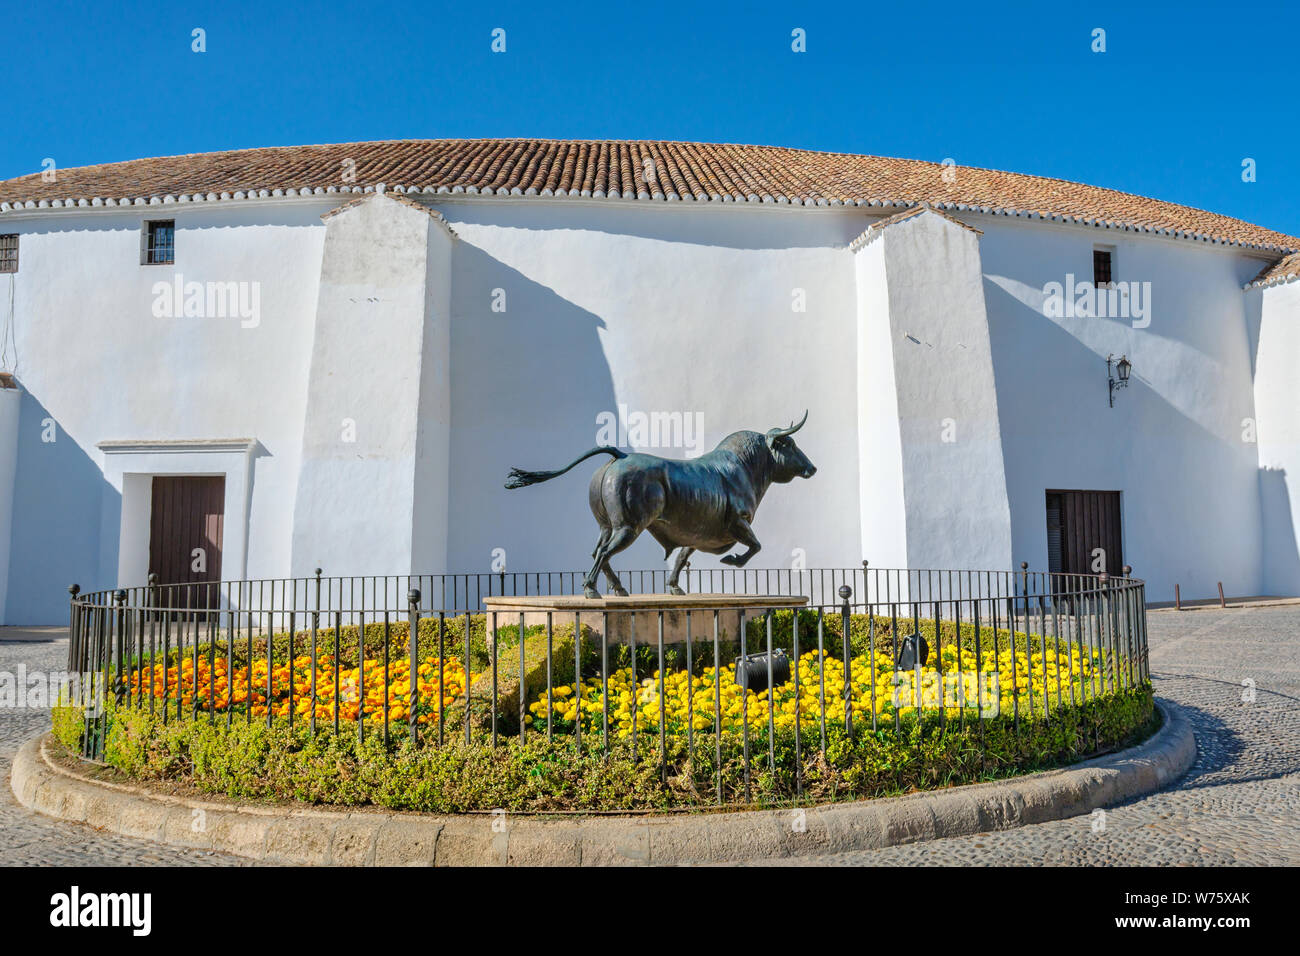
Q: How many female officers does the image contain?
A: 0